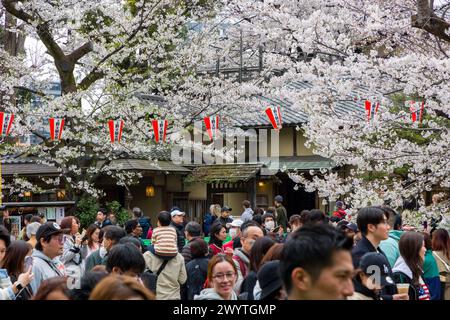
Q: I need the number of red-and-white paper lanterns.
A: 8